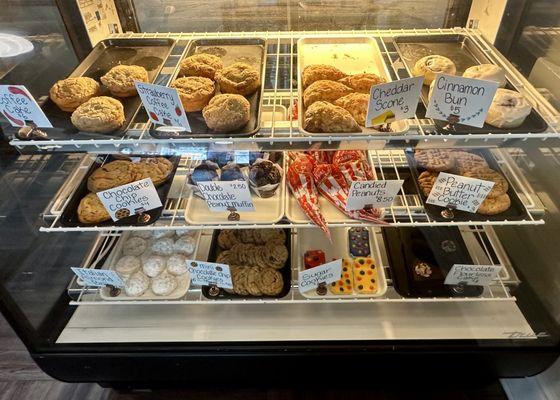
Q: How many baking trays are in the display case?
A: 12